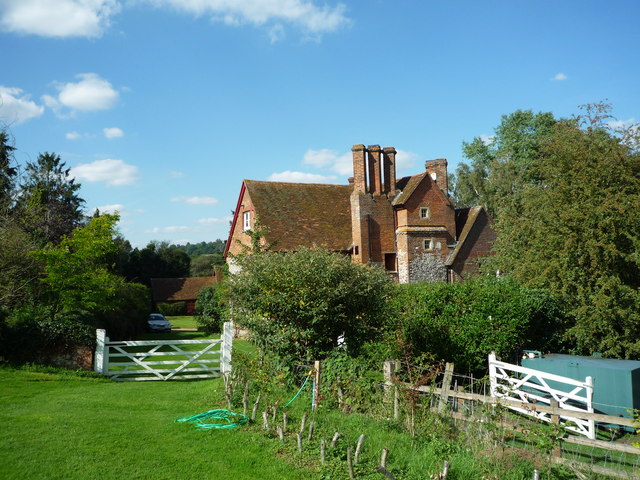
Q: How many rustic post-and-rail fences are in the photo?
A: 1